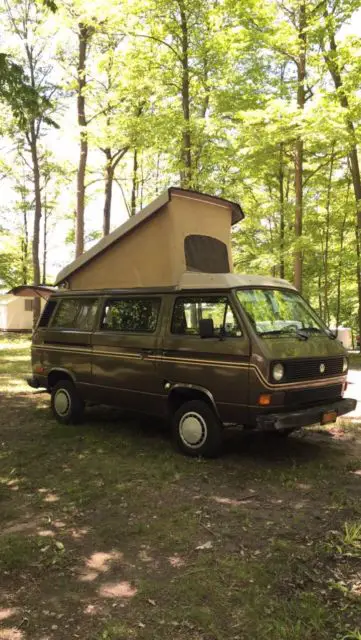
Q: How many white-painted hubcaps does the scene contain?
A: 2